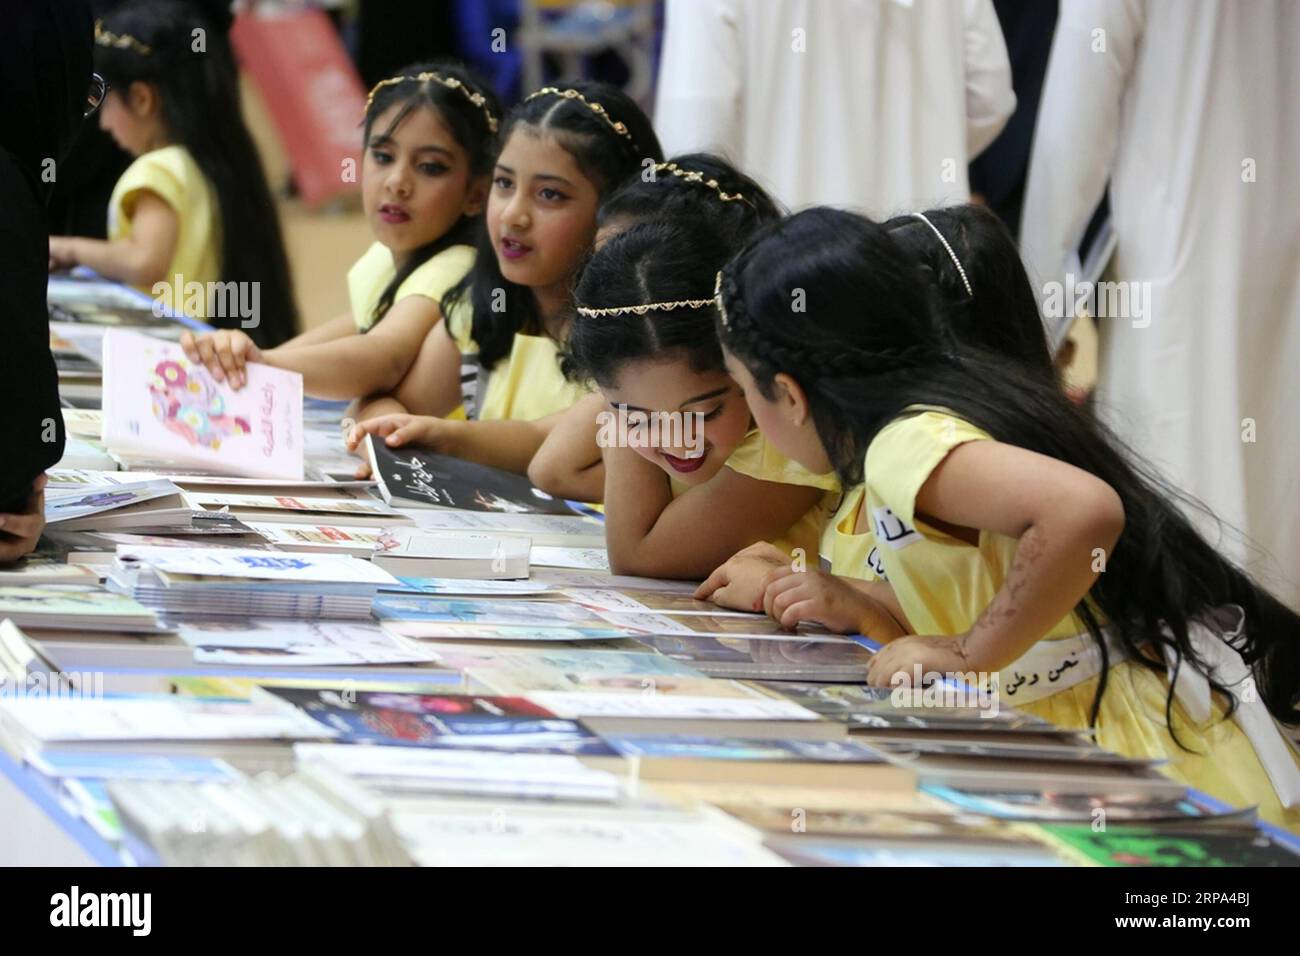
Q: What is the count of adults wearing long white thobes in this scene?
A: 2